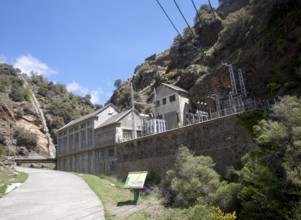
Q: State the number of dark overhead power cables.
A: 4